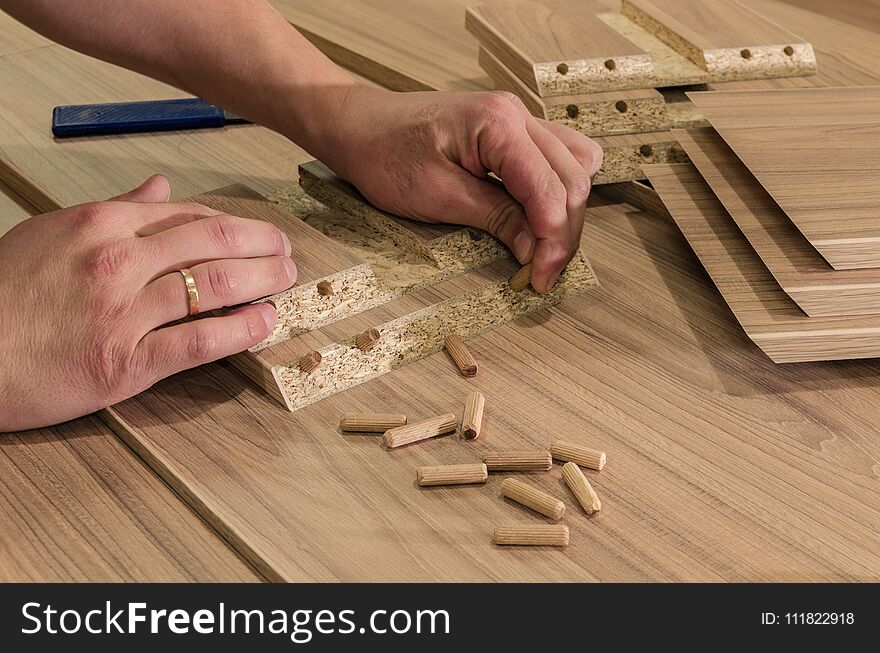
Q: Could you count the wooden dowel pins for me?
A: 13